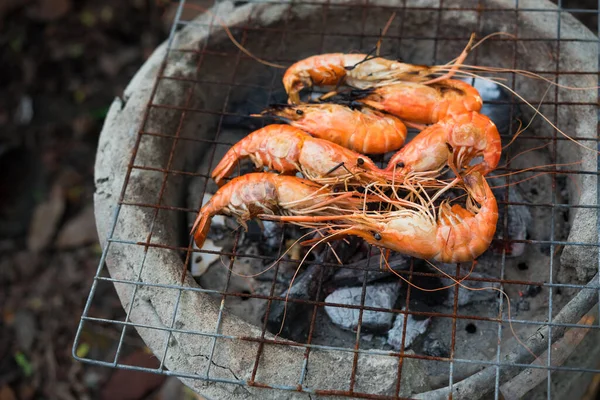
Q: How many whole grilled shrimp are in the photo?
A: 7